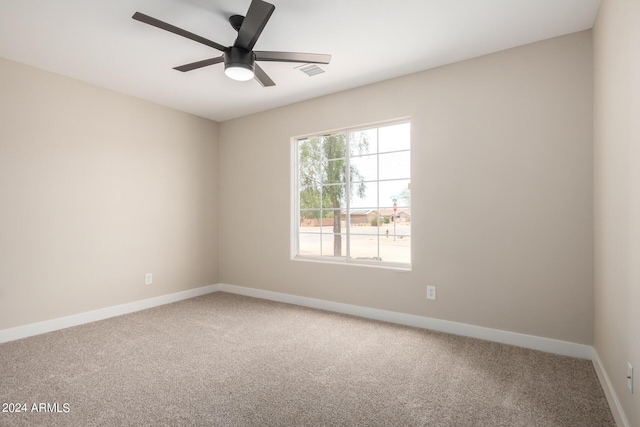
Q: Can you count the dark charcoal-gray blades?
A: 5